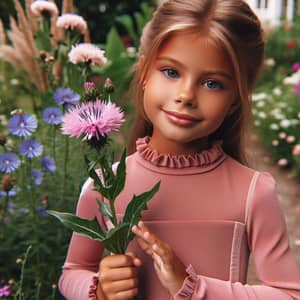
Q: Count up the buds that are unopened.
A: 2